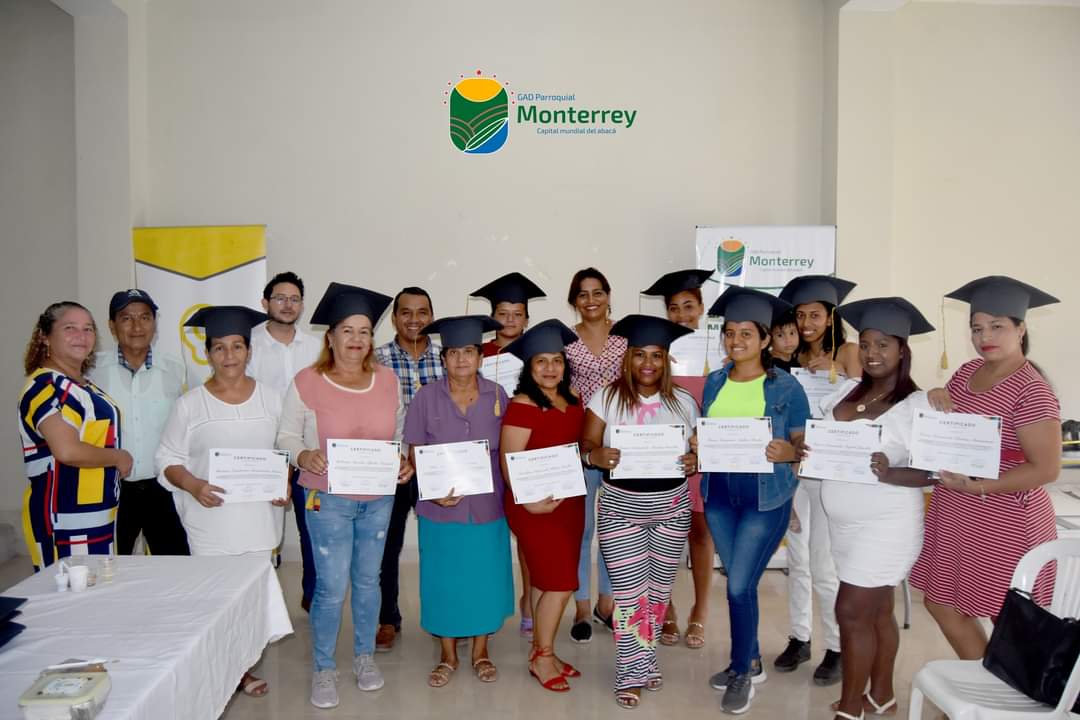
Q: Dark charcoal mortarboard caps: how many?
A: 11